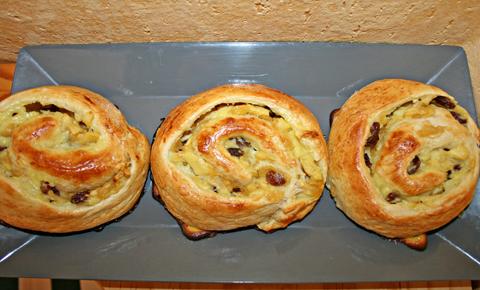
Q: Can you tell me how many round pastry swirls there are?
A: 3